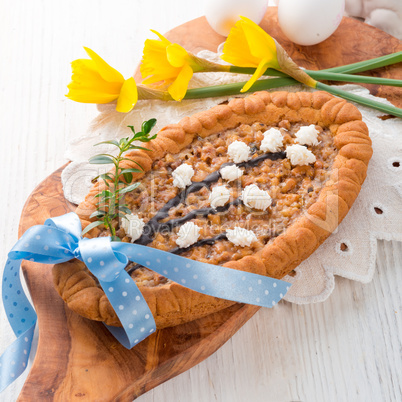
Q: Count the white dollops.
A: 11